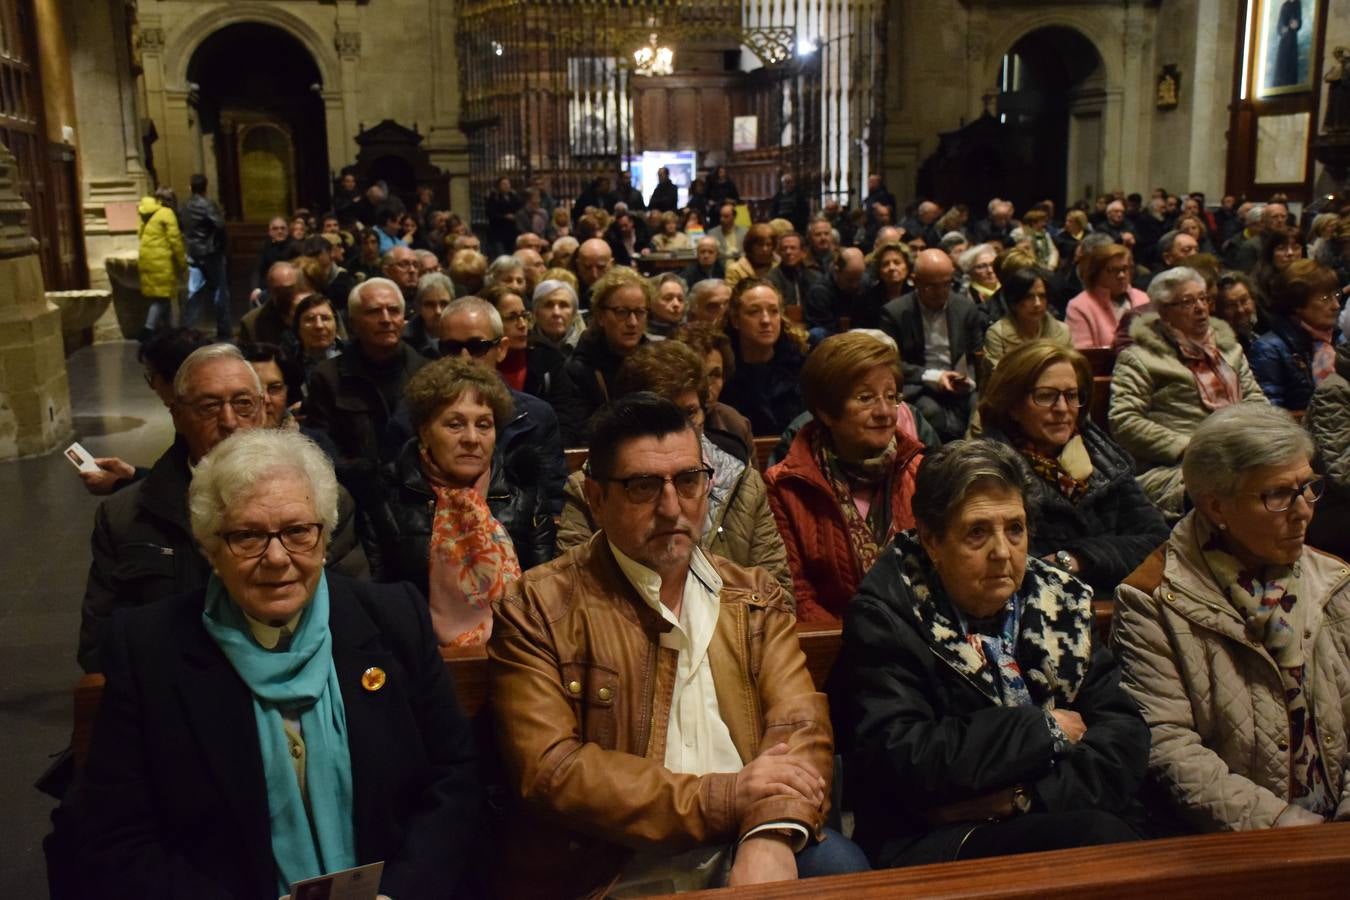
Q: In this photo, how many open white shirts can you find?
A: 1